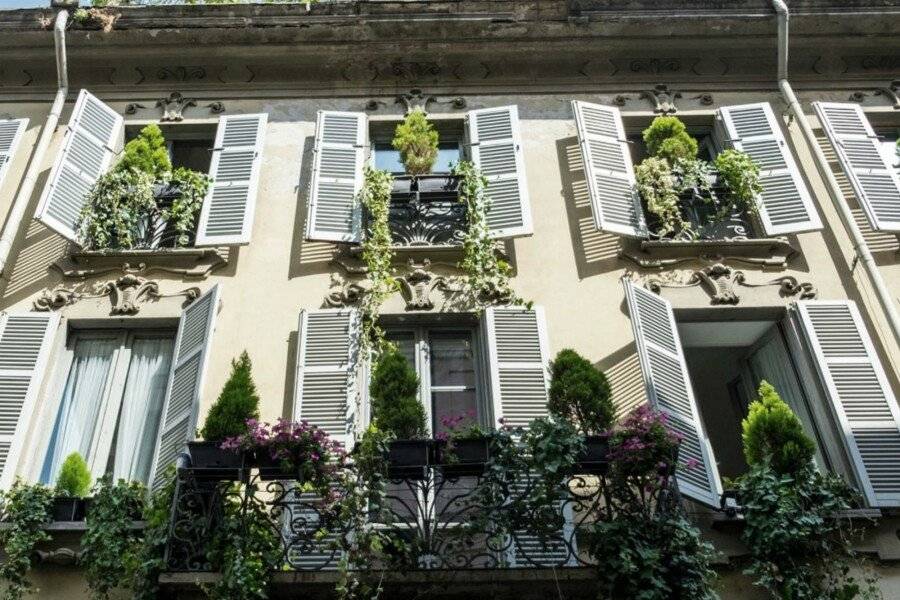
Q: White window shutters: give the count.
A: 14